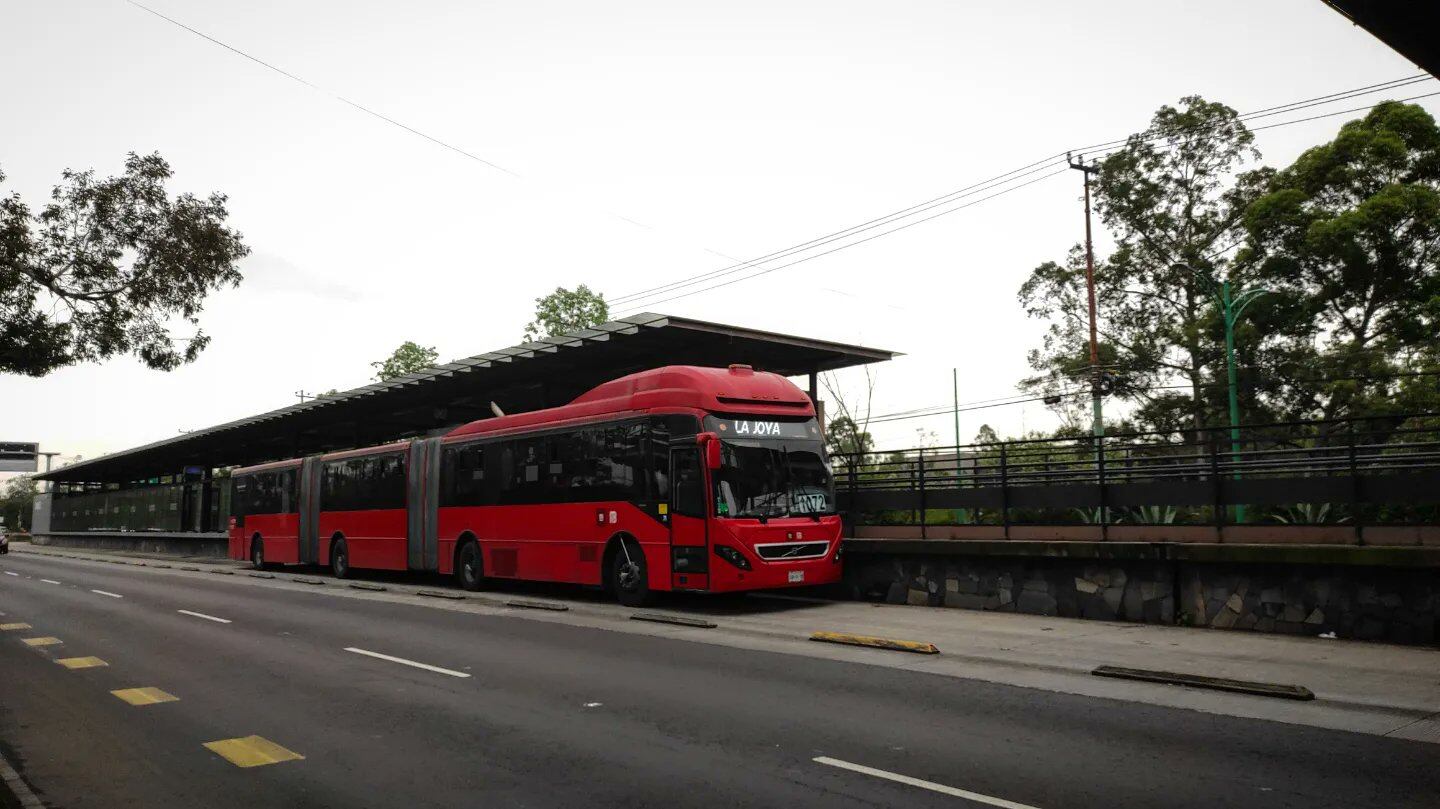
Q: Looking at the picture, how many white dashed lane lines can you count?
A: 6